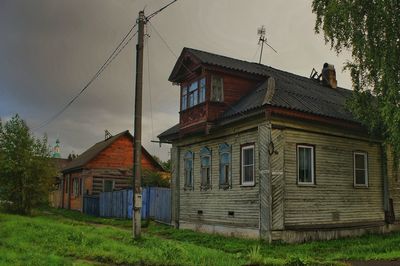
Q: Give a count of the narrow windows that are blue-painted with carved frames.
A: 3